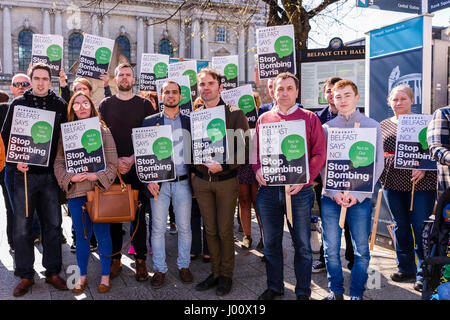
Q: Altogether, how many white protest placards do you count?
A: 15